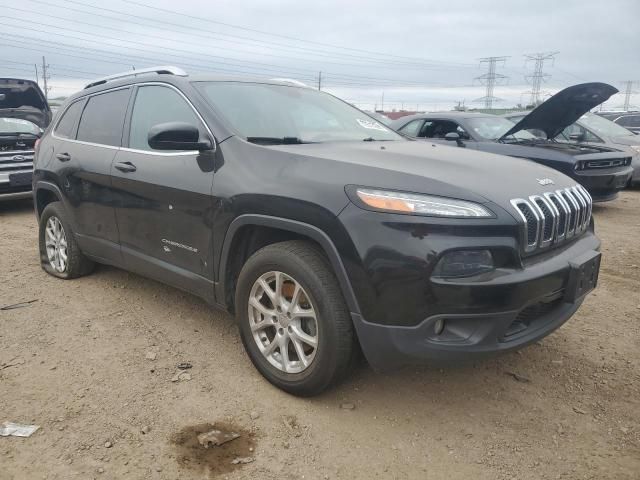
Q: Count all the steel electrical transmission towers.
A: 3